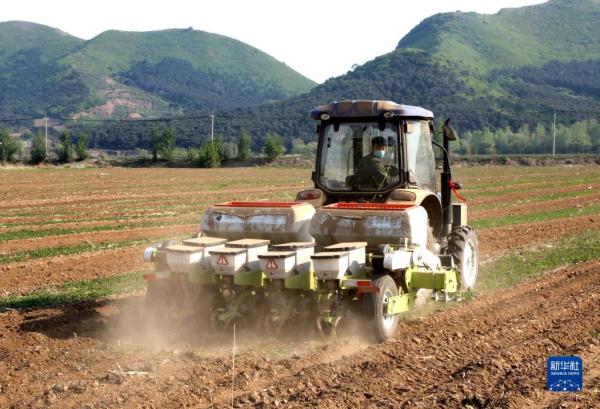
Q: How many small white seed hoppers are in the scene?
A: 8